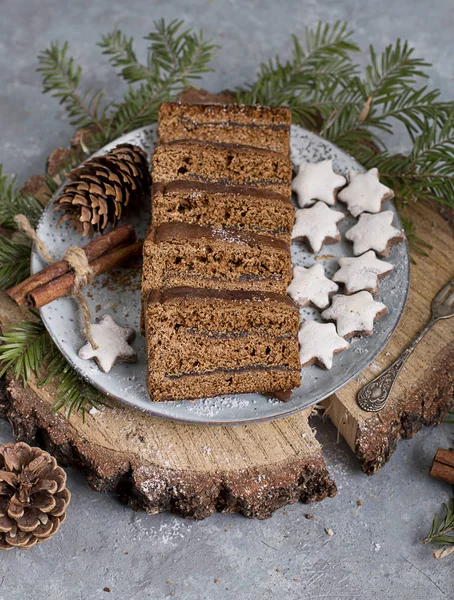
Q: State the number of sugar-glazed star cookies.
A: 9